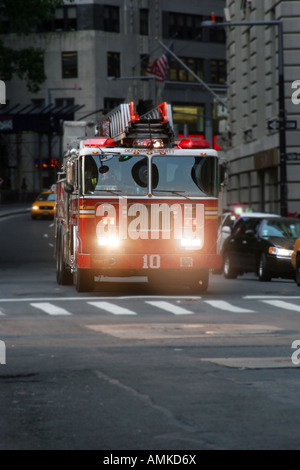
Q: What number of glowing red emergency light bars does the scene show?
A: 2